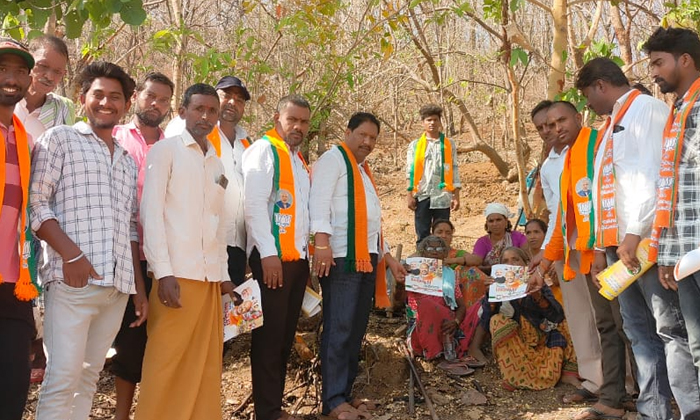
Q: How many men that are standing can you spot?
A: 13